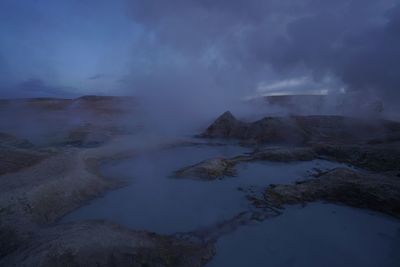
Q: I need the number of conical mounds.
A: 1